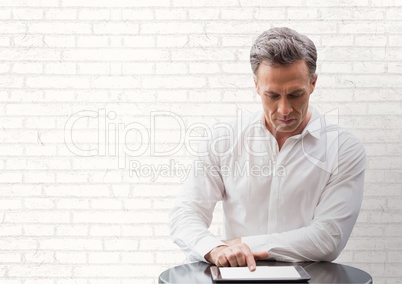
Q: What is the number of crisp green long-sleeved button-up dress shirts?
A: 0